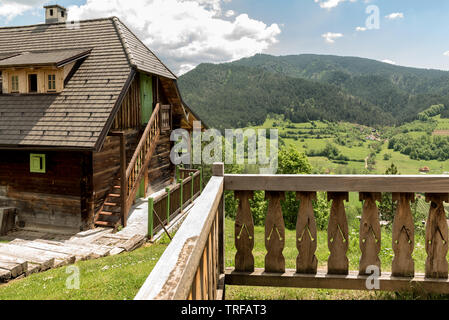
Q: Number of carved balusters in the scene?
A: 7